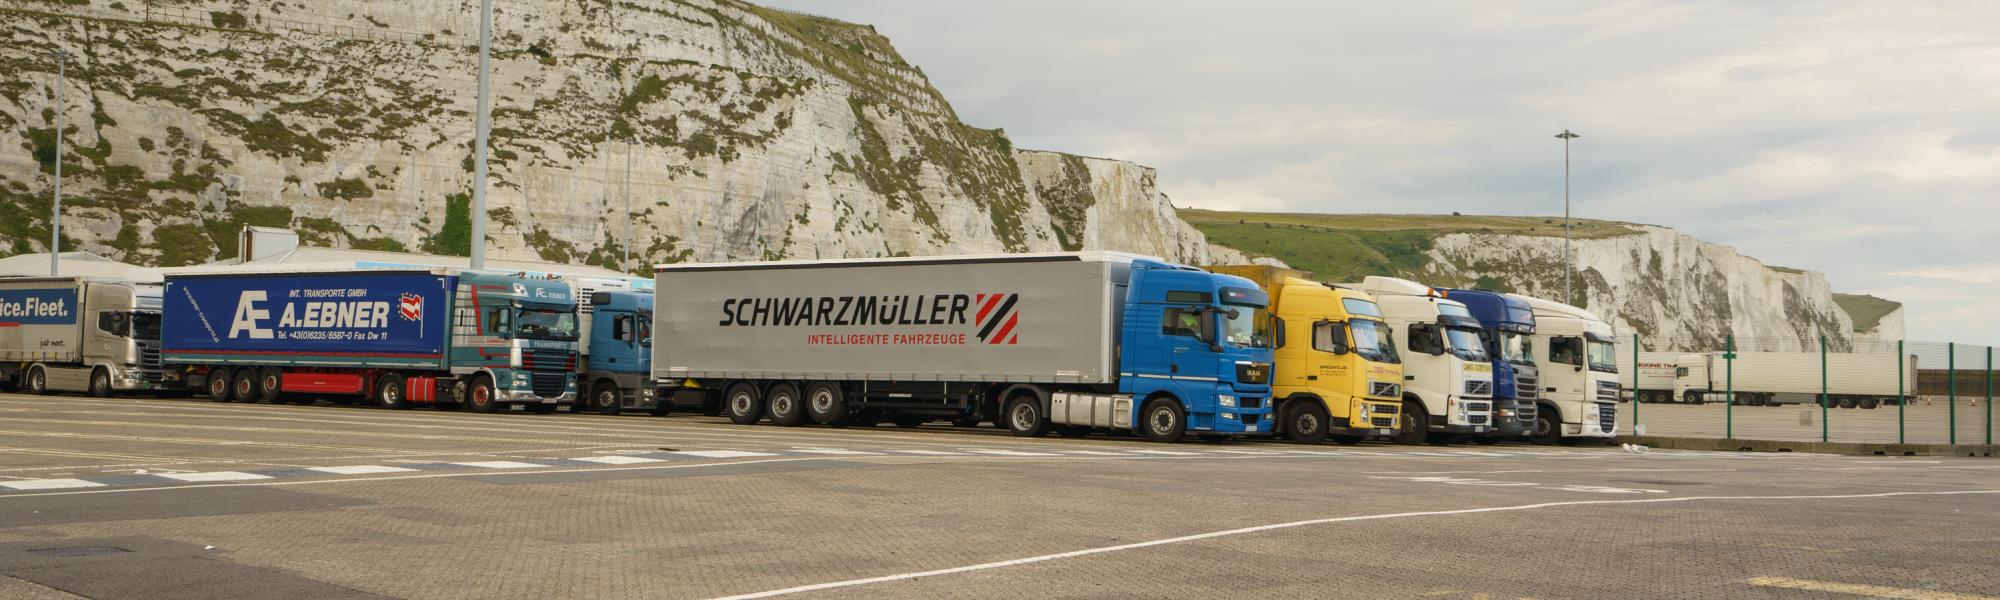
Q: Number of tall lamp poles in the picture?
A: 4